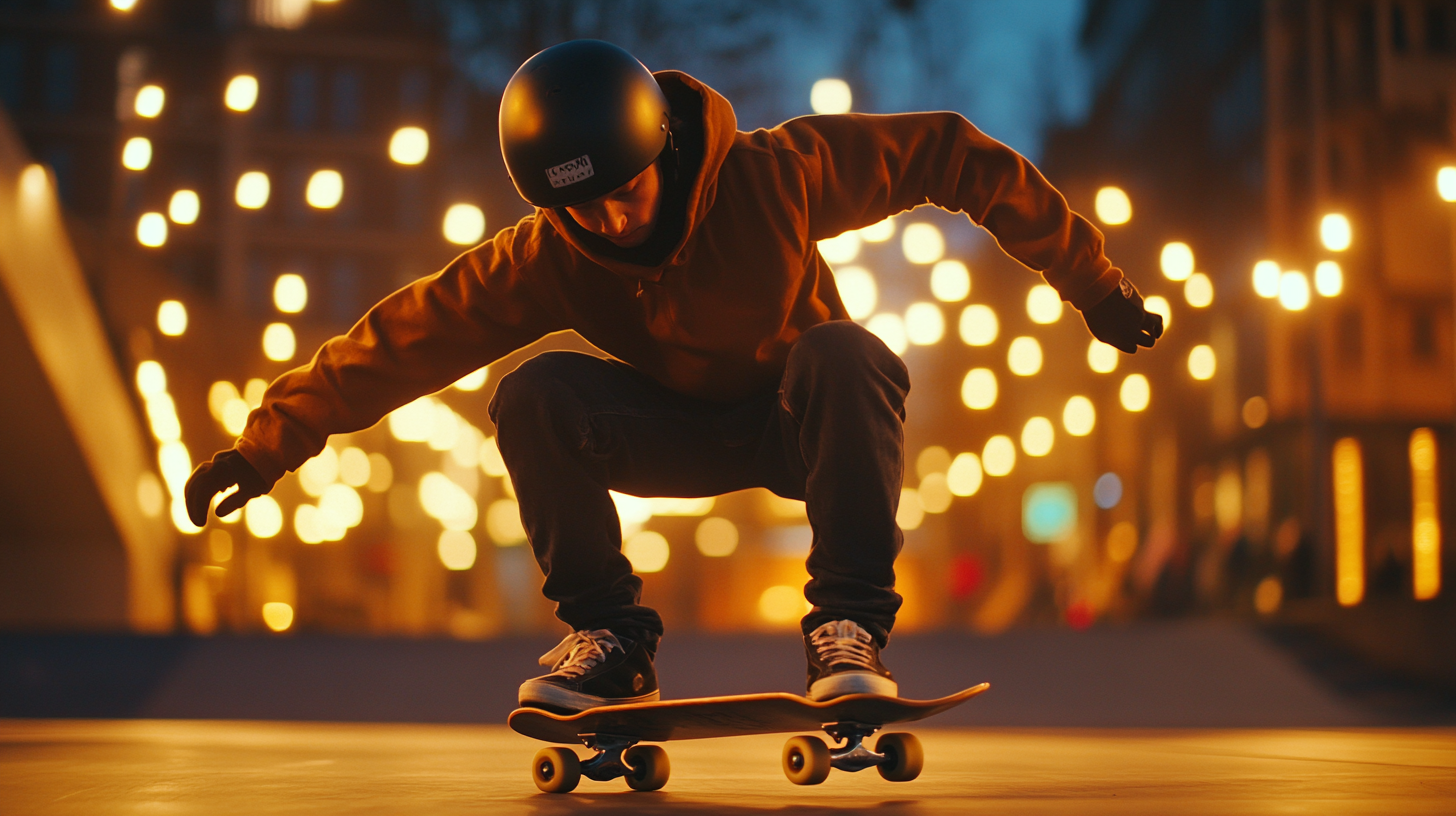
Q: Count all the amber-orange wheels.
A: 4